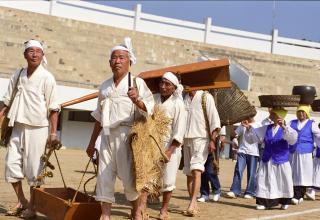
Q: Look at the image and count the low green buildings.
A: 0